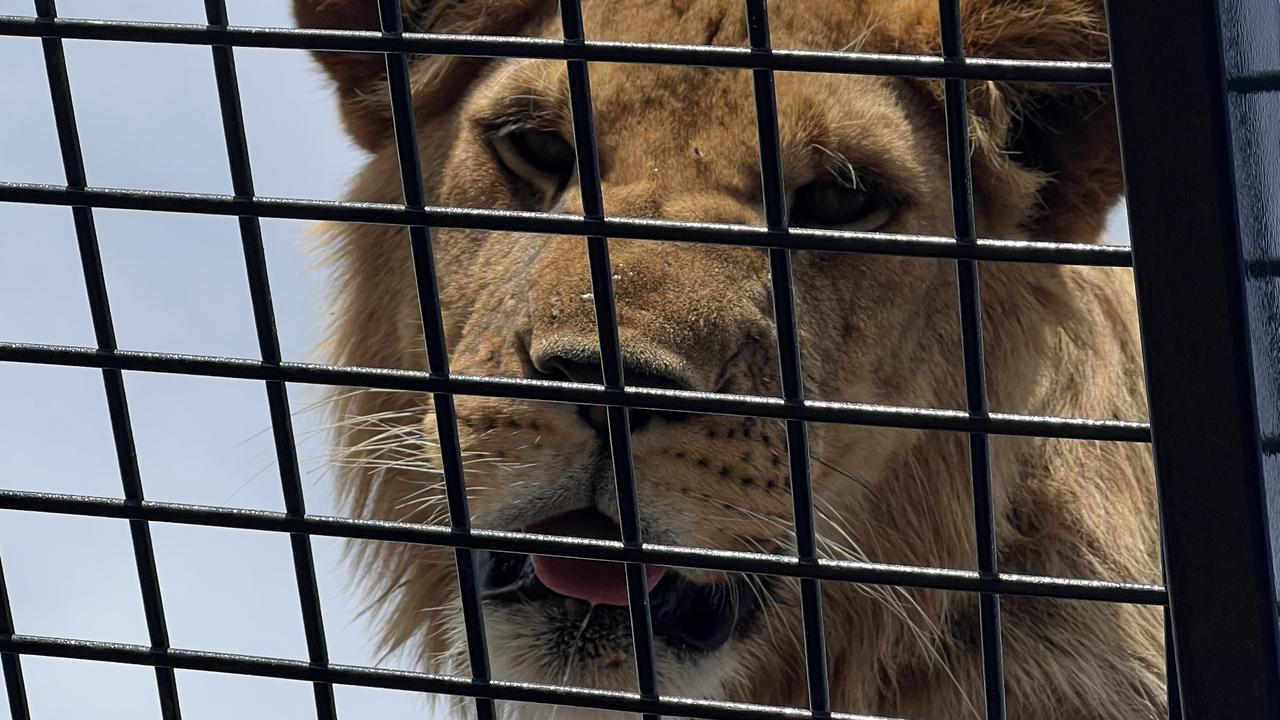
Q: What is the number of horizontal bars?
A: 5